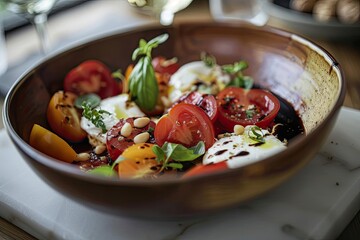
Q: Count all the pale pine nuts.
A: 6